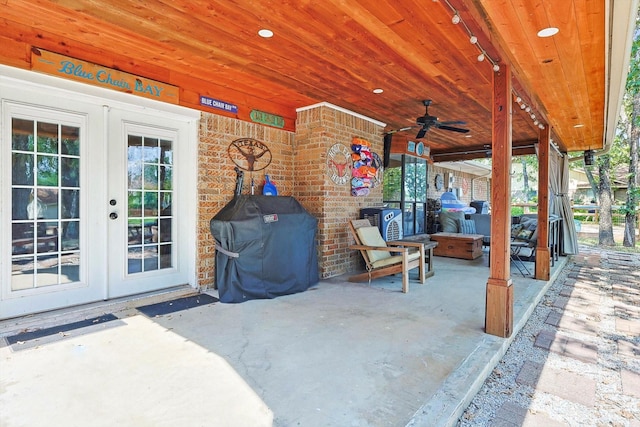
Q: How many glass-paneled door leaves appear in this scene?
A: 2